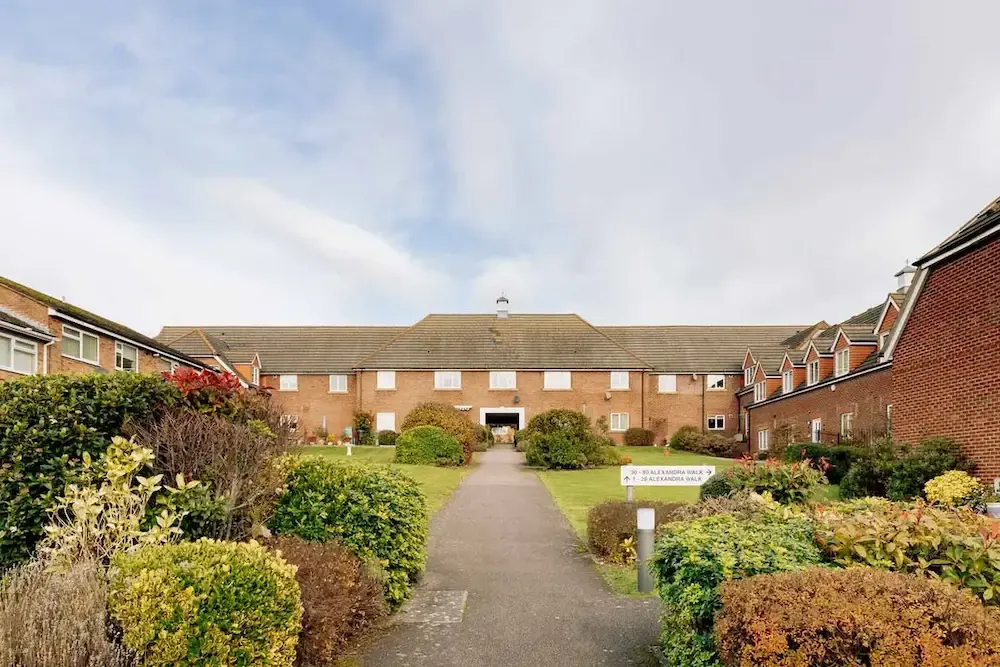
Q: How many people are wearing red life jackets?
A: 0